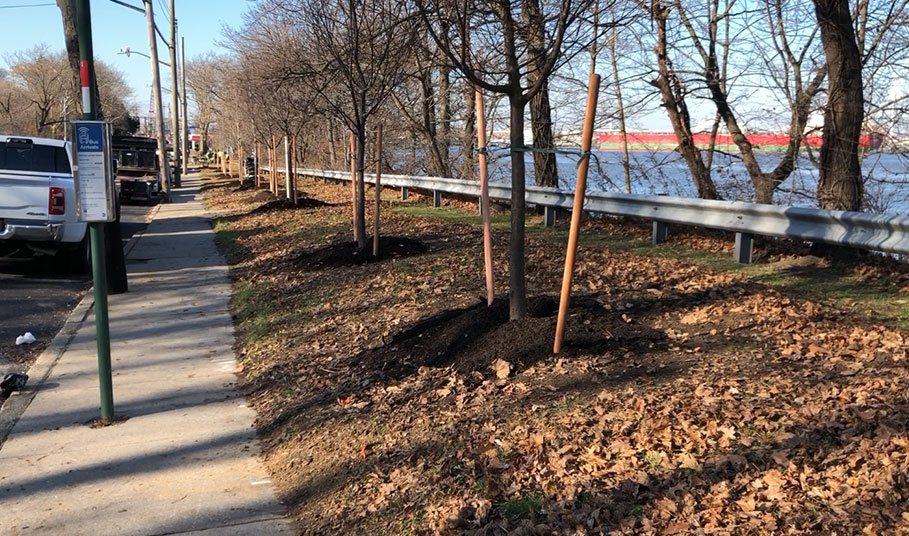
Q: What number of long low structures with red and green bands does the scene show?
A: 1